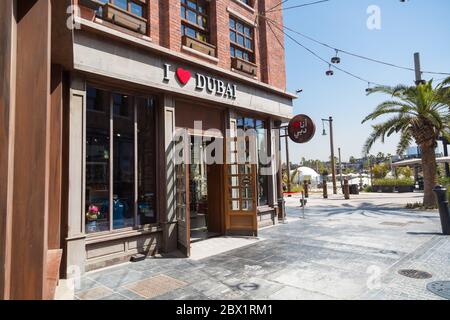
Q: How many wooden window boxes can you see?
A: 3